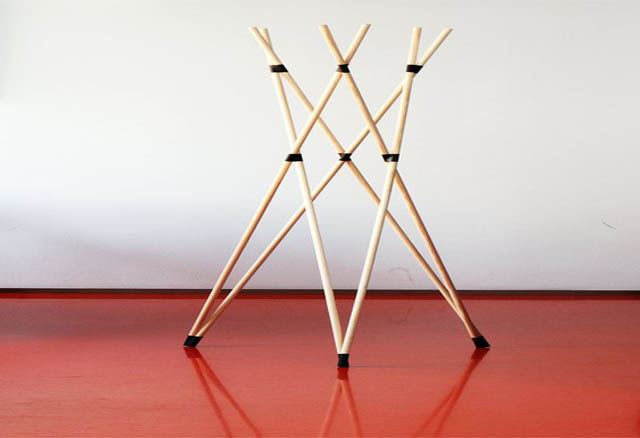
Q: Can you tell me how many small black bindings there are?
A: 9